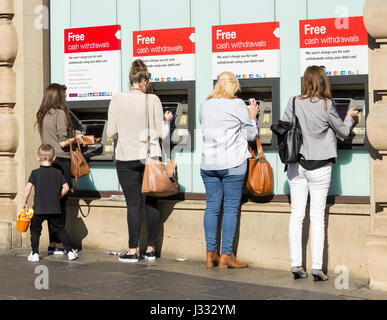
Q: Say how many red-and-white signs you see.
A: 4